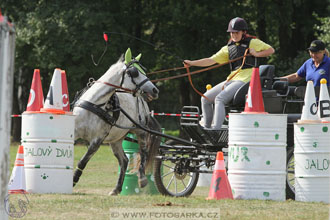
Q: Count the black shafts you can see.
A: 1